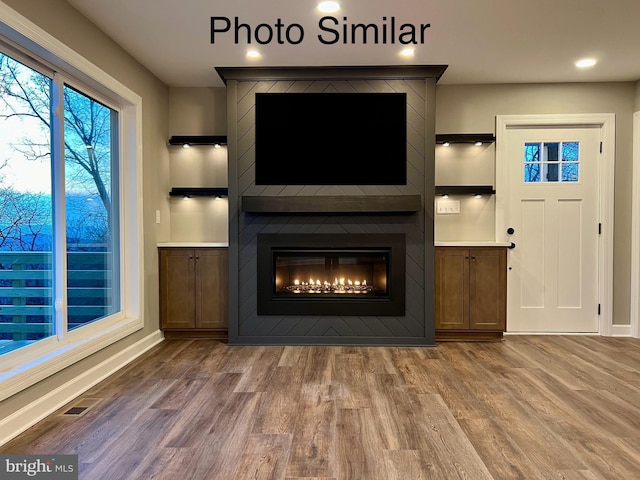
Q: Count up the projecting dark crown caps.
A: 1